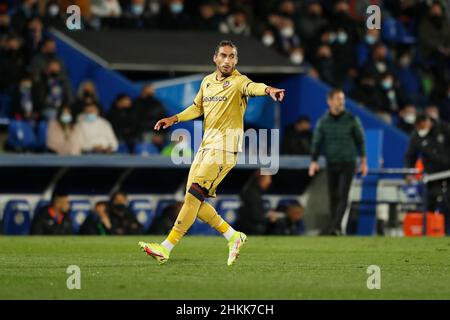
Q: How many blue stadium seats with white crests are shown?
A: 4